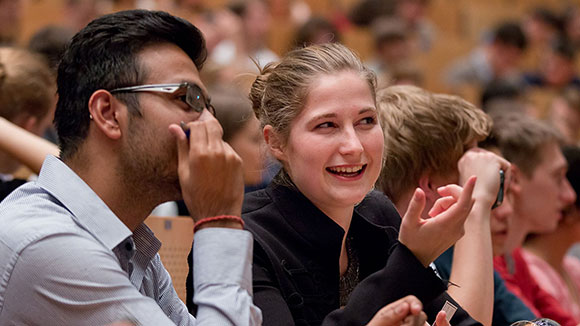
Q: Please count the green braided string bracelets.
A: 0